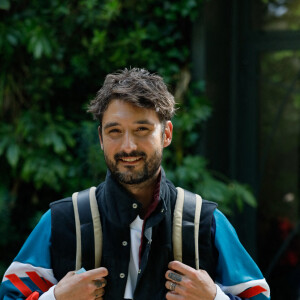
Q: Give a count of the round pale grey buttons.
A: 3